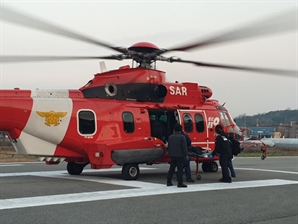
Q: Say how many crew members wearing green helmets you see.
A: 2